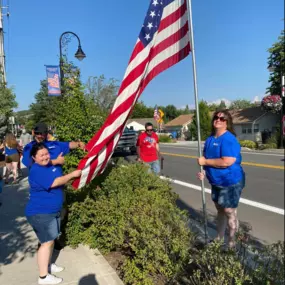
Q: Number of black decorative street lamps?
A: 1